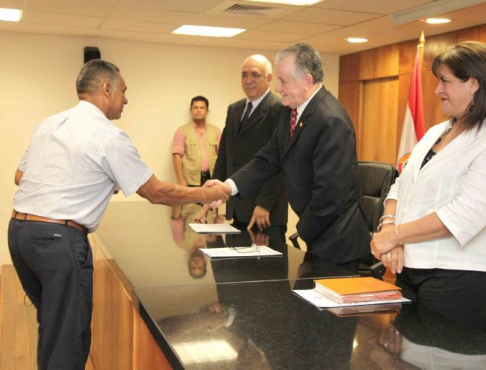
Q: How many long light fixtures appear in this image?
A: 3